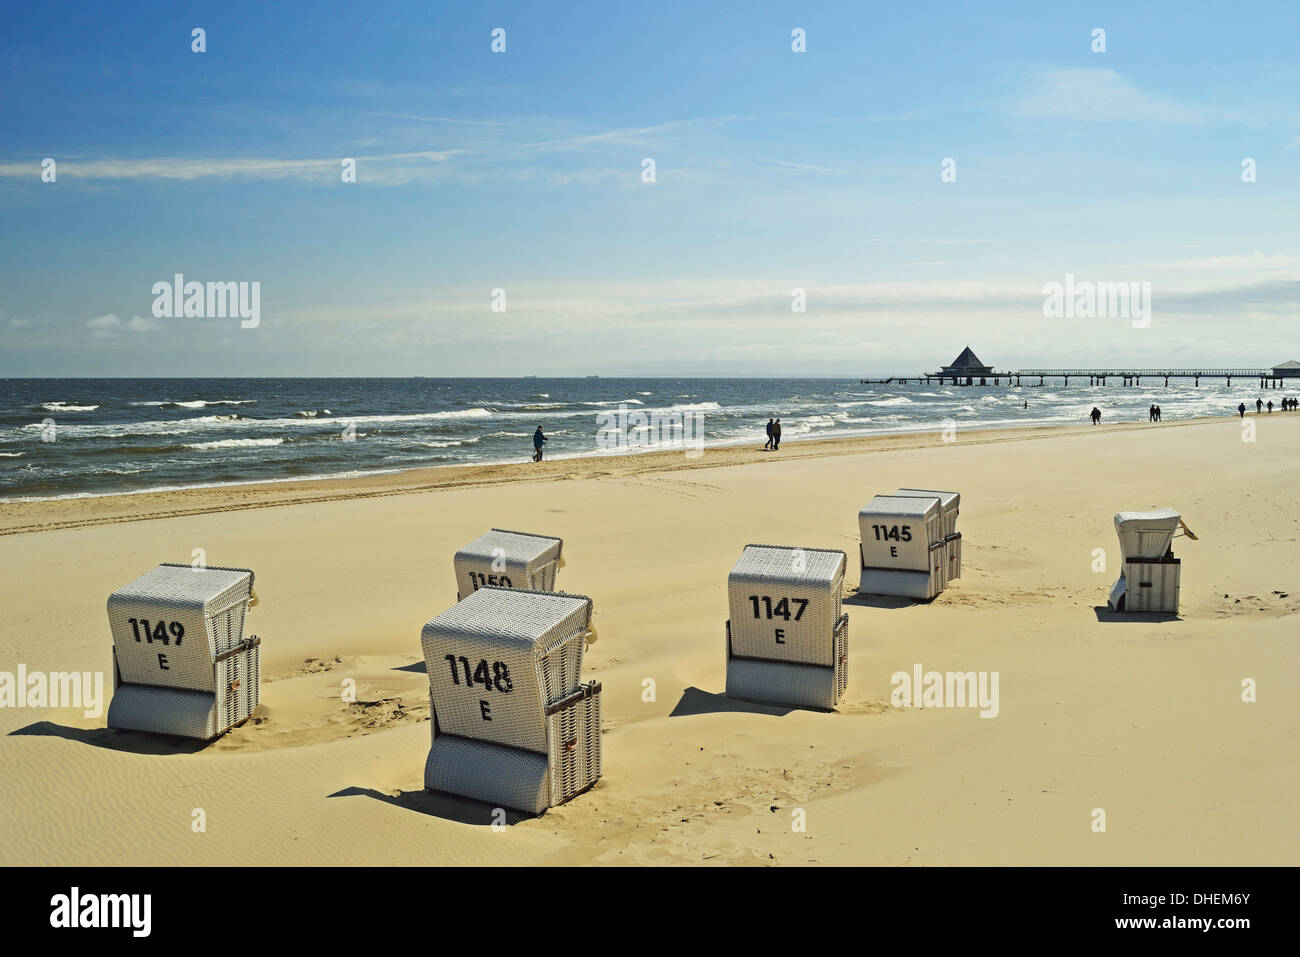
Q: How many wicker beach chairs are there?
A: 7